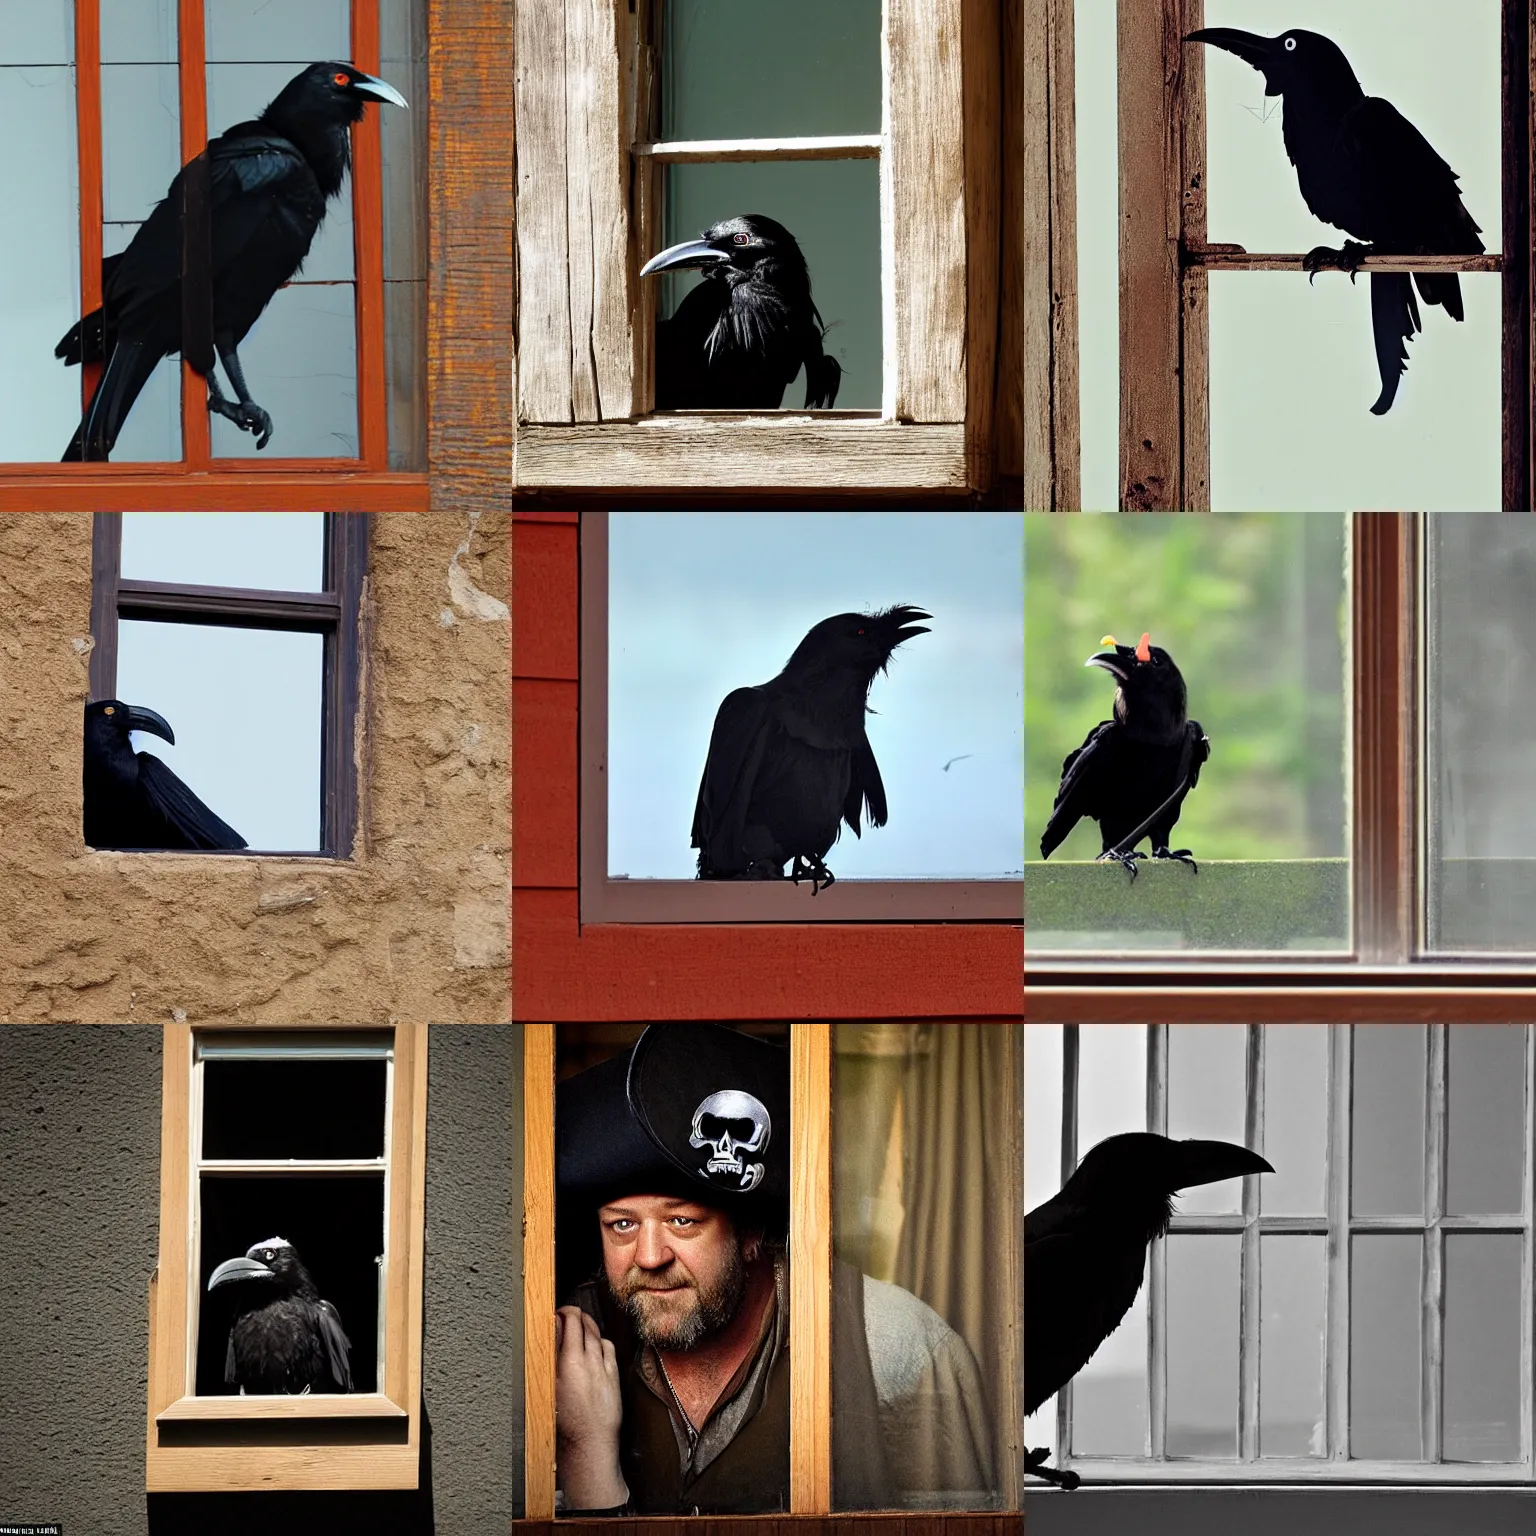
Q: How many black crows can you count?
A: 8